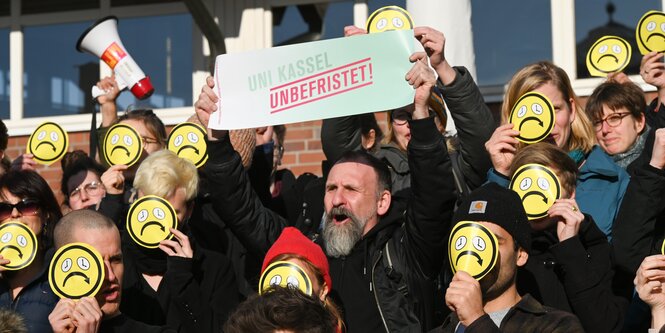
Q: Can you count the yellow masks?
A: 13